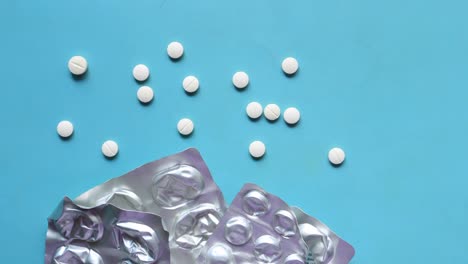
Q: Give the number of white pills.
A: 15